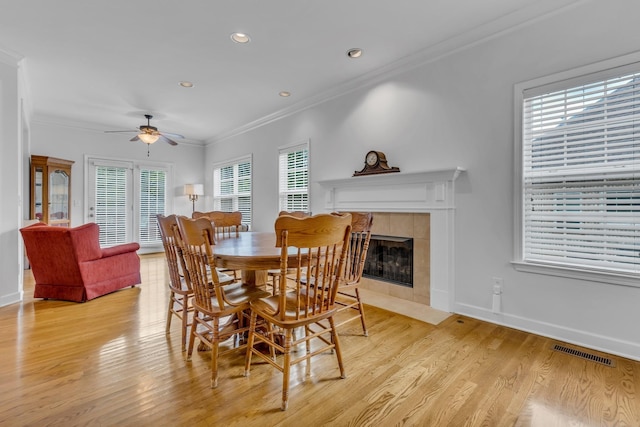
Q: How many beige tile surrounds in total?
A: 1